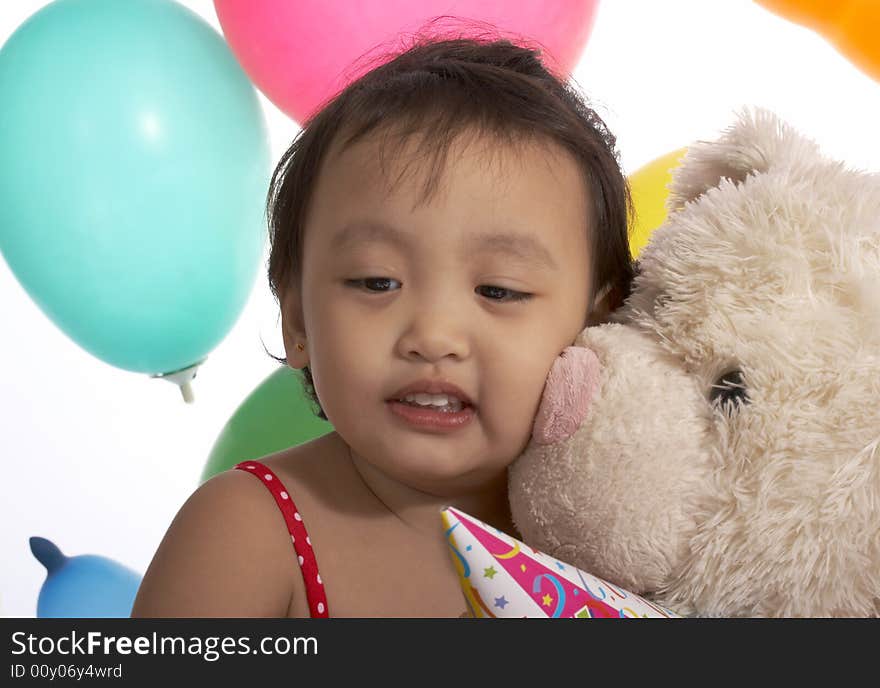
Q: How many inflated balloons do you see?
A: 6